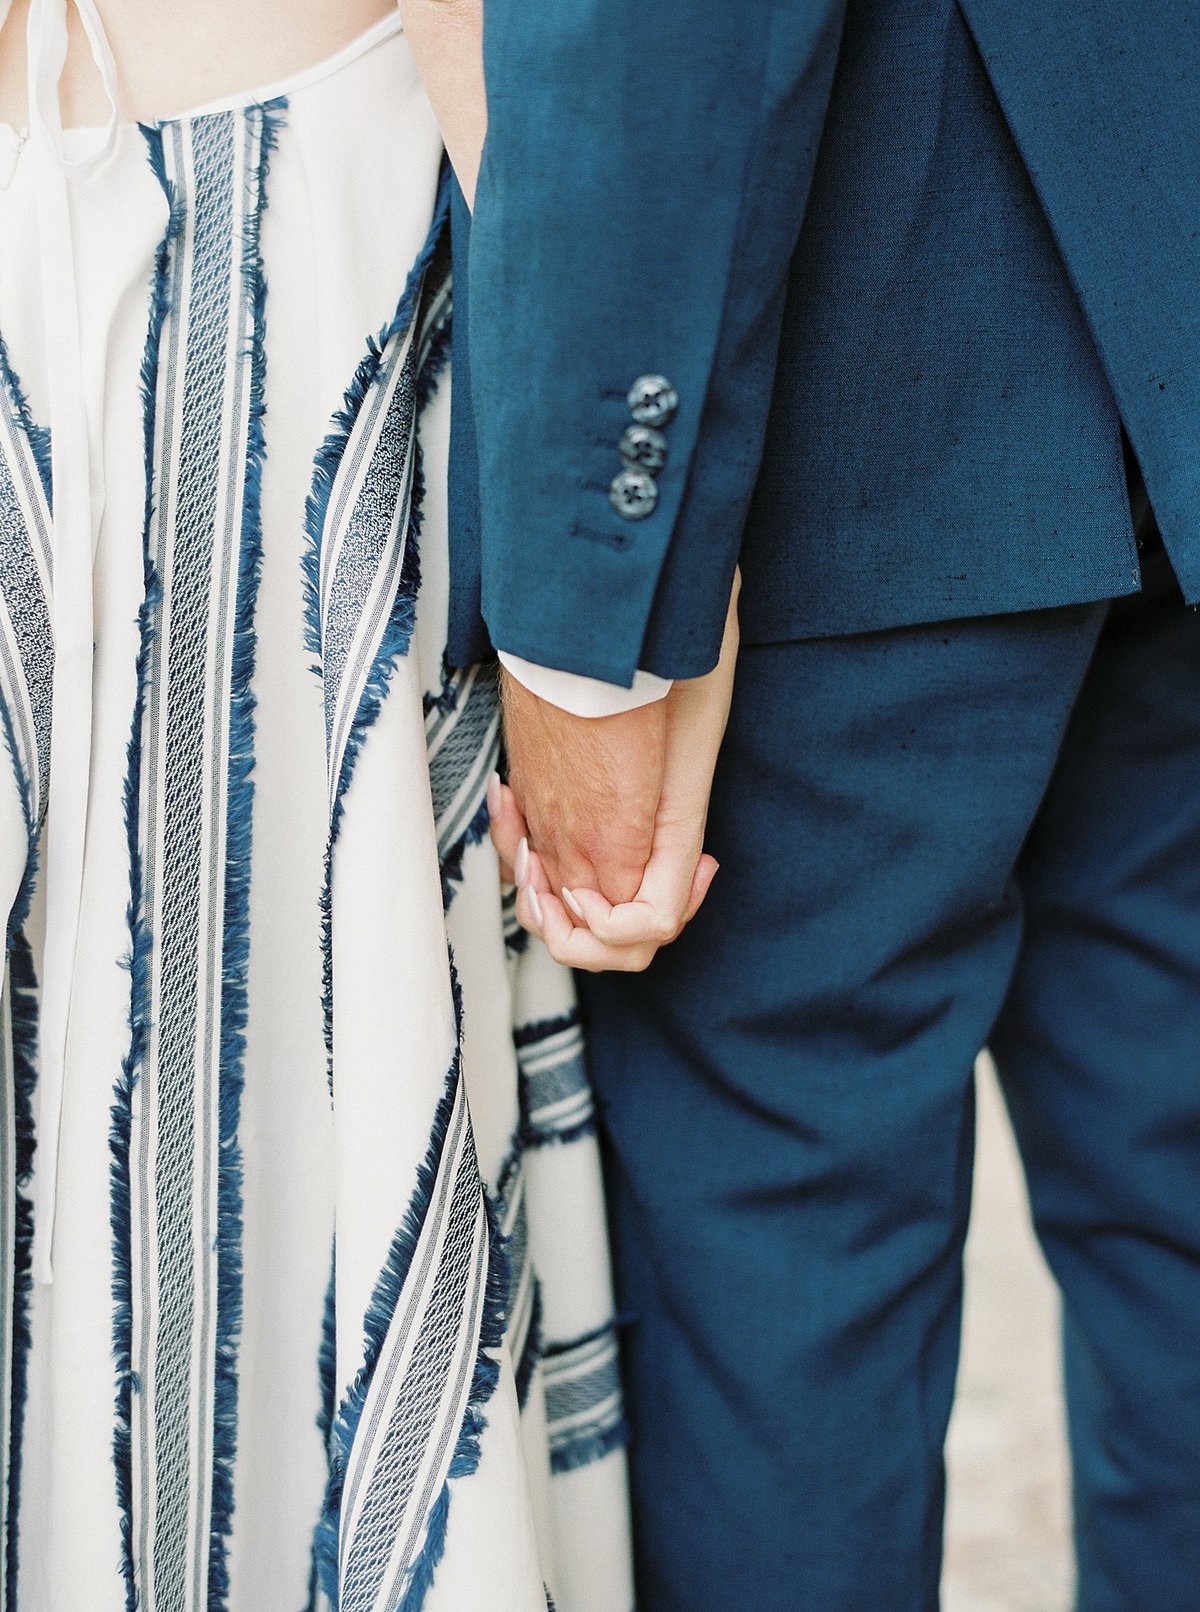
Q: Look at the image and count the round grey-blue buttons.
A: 3